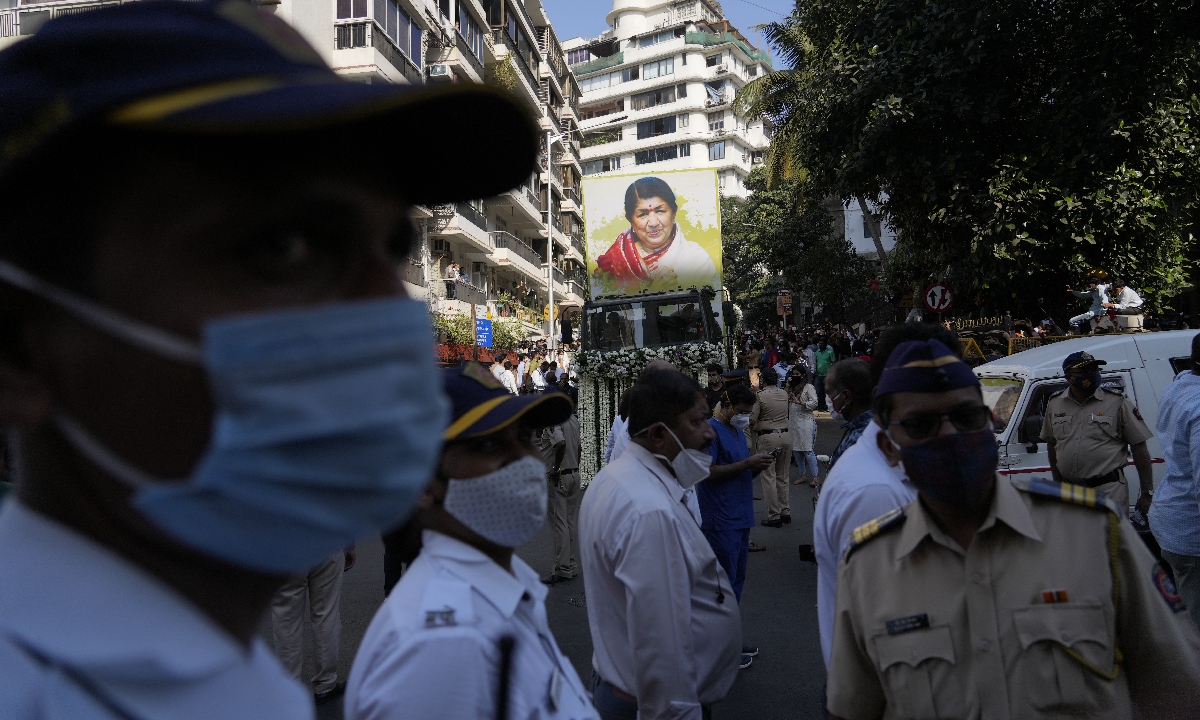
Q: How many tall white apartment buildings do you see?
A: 2